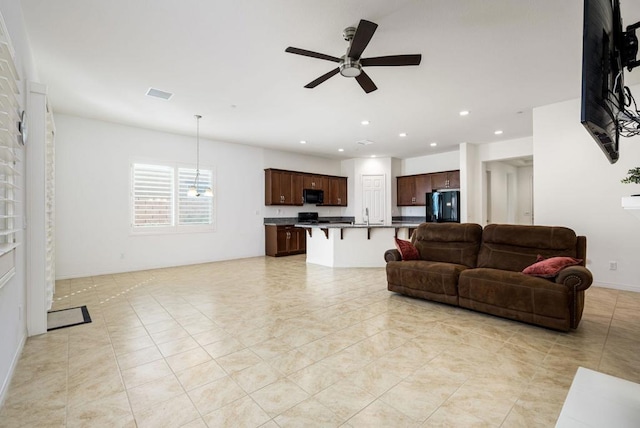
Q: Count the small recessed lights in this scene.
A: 8